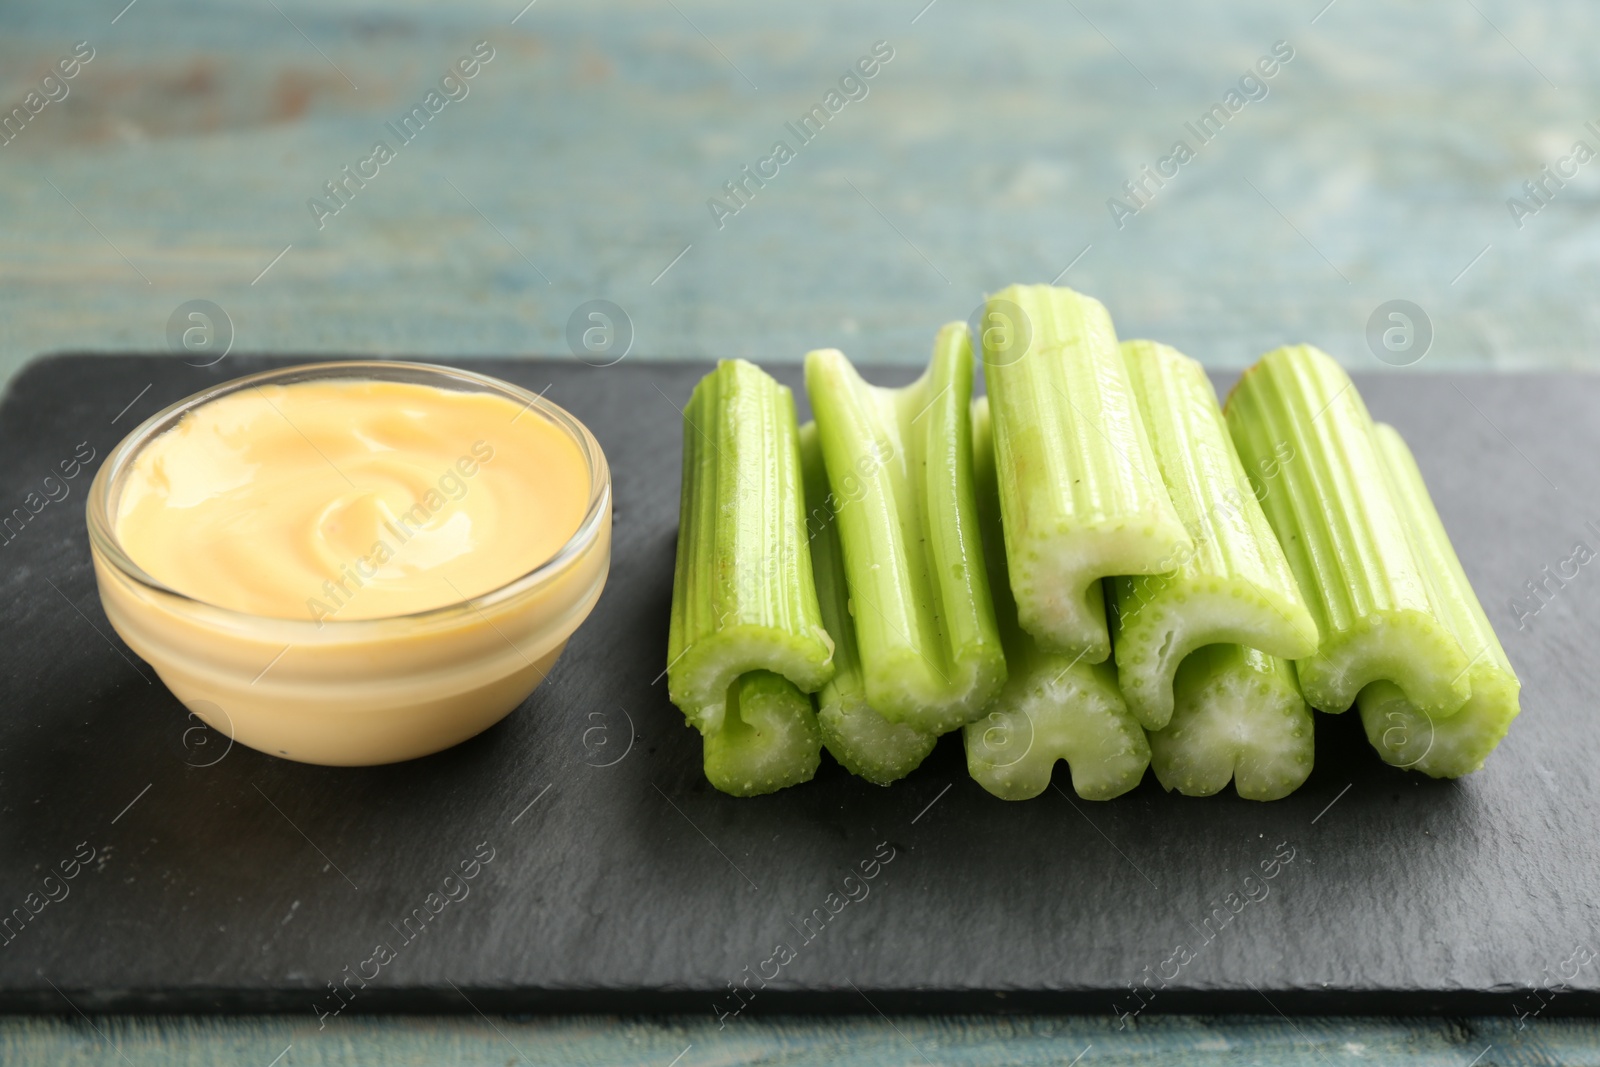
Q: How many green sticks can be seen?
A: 10